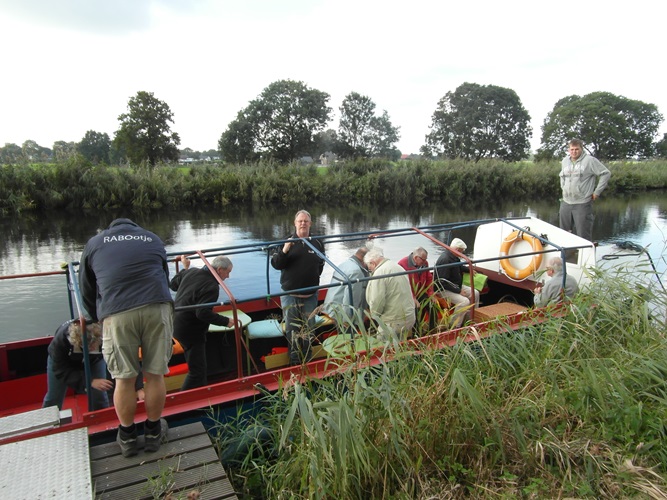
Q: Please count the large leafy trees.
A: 5